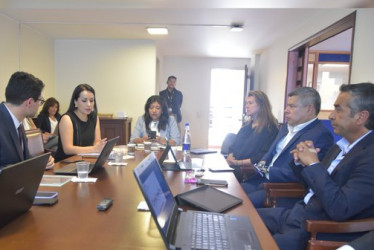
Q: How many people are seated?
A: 7